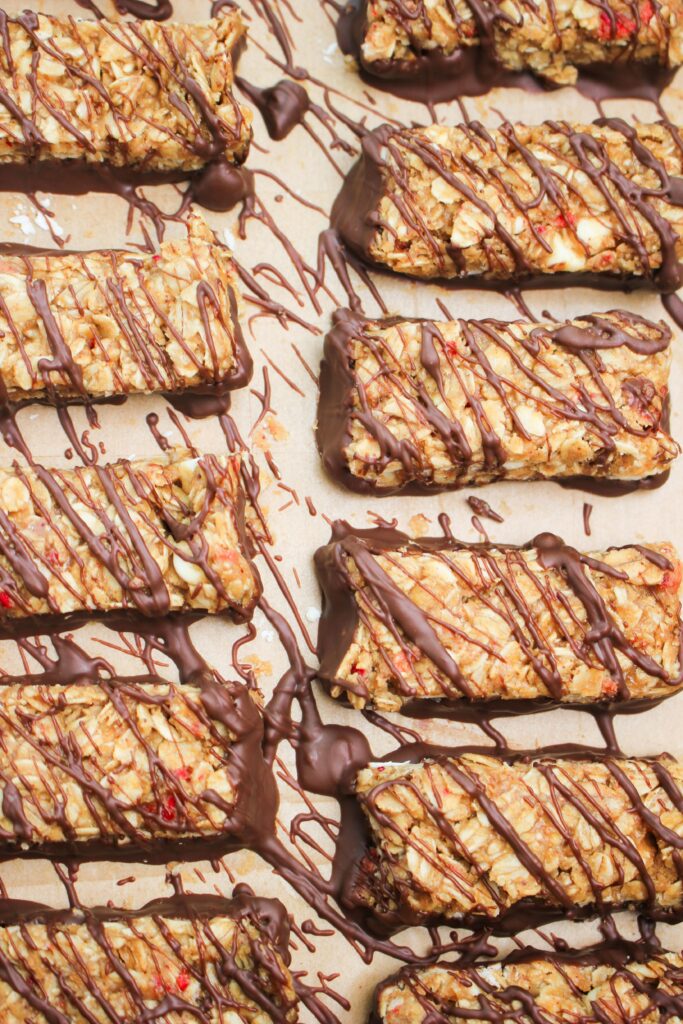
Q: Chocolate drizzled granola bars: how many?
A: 11